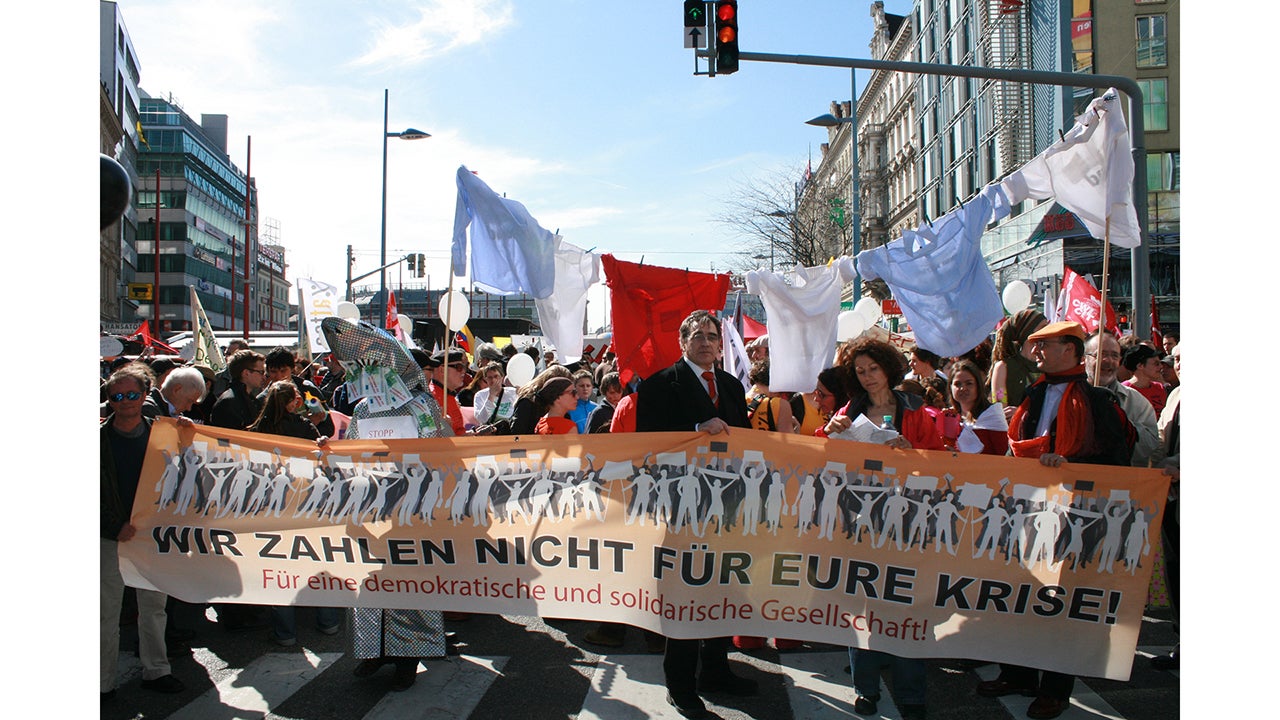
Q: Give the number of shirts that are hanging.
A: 6